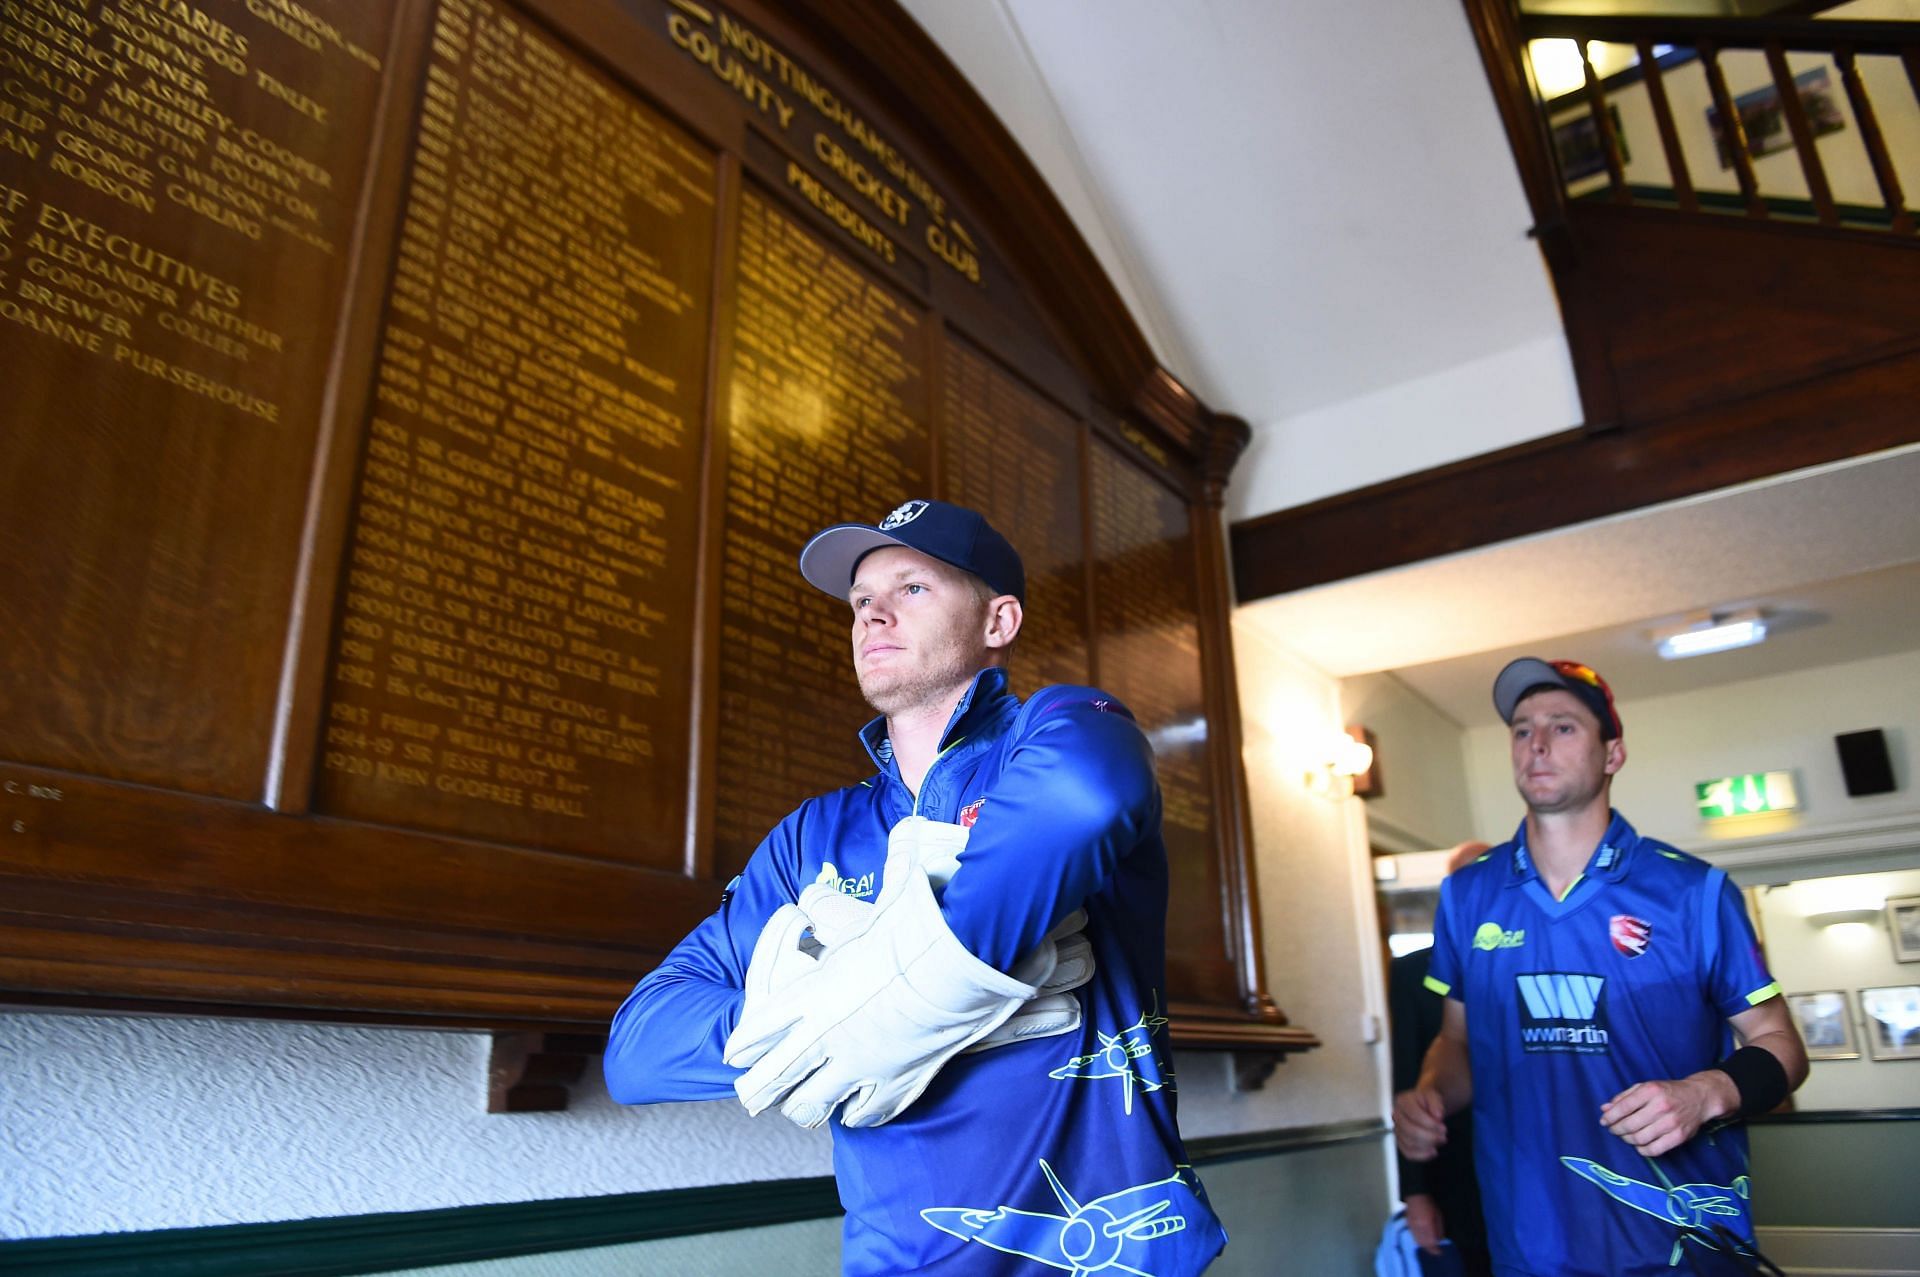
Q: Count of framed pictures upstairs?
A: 2